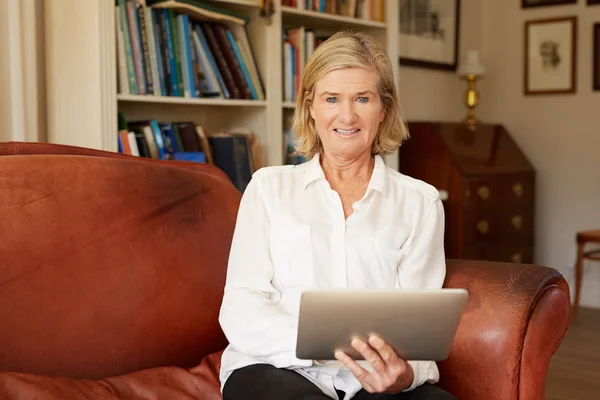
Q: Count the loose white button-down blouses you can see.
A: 1